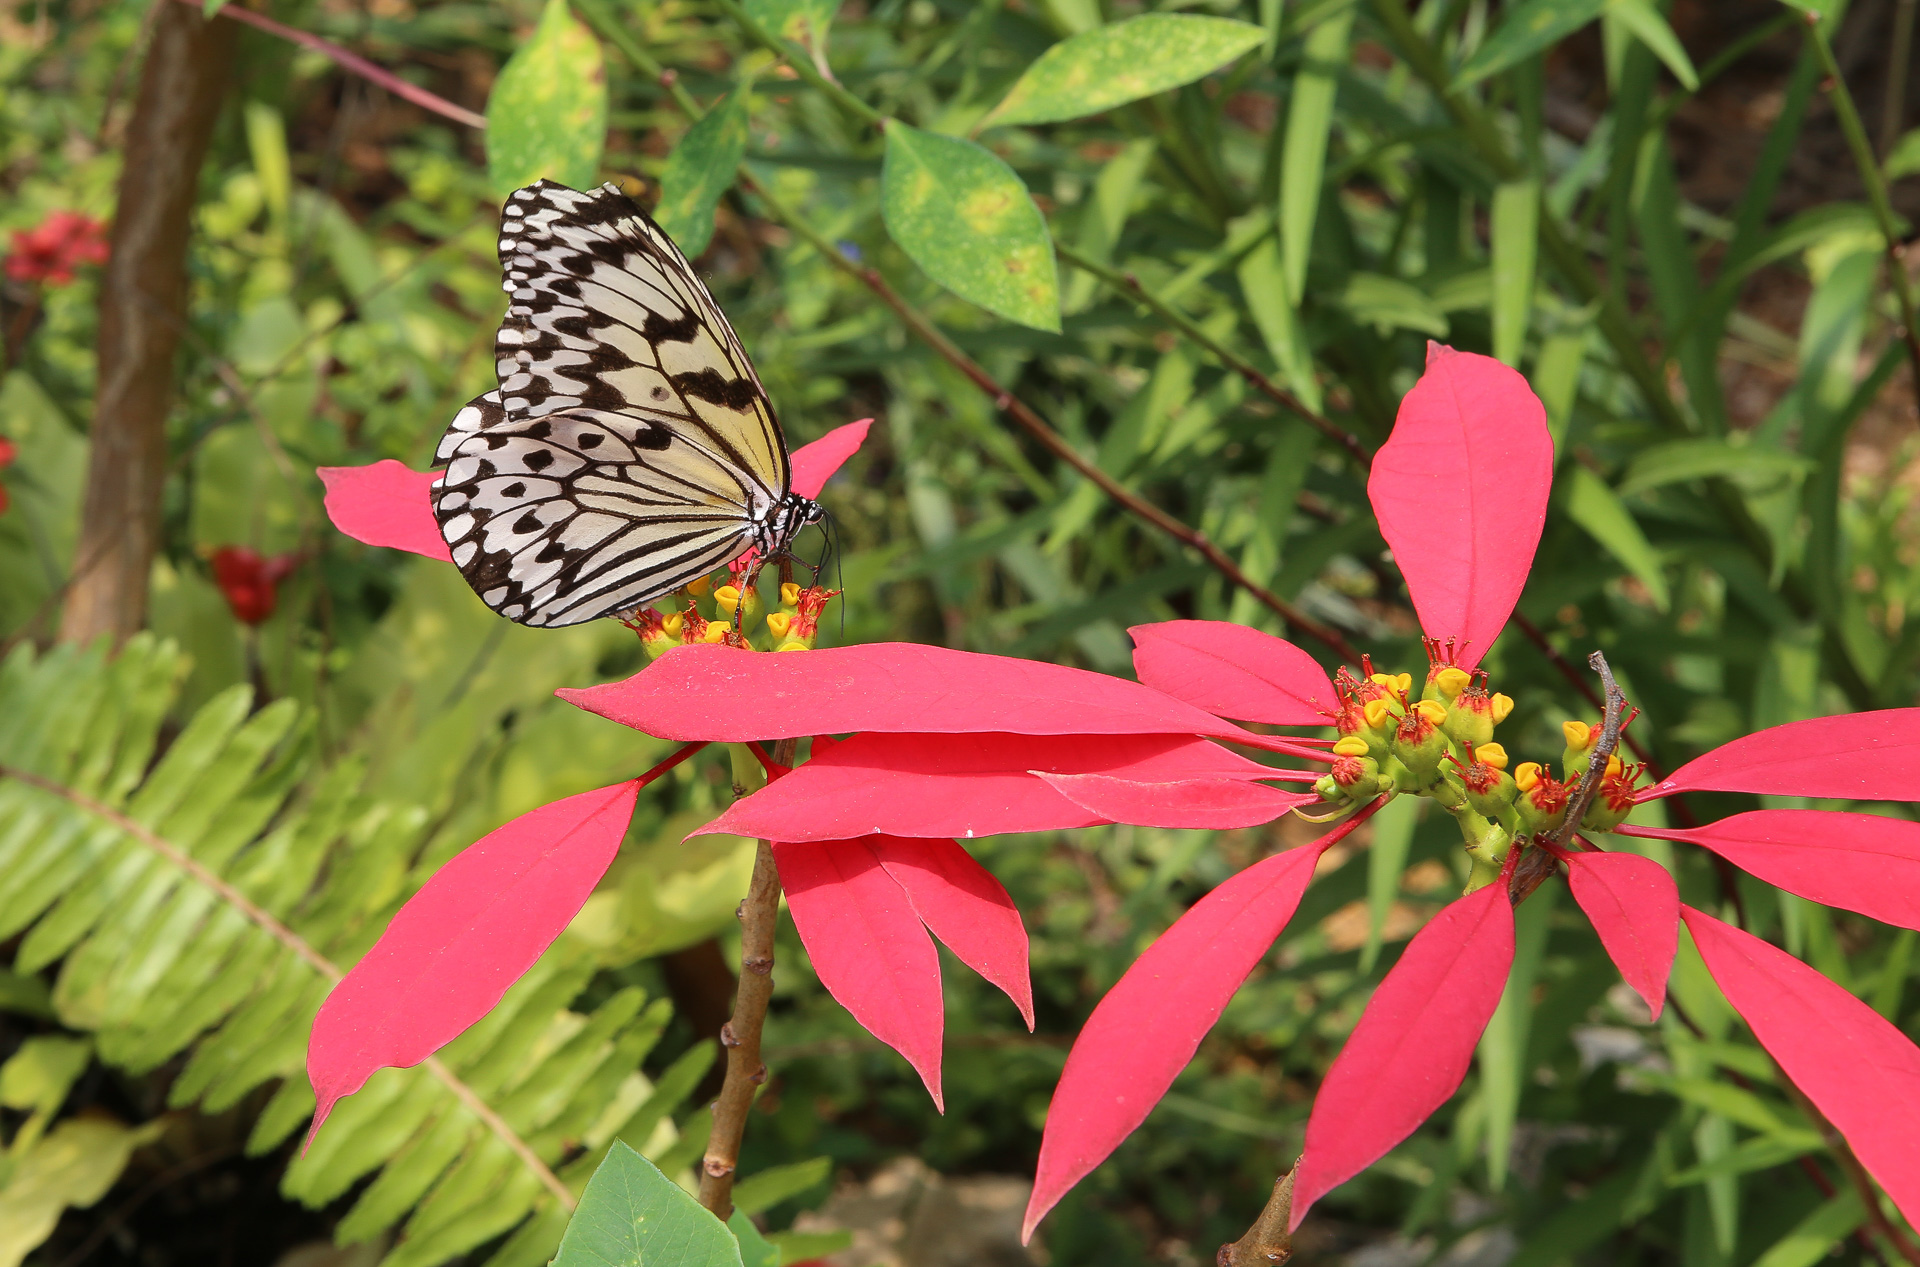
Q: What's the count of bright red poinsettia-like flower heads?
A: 2